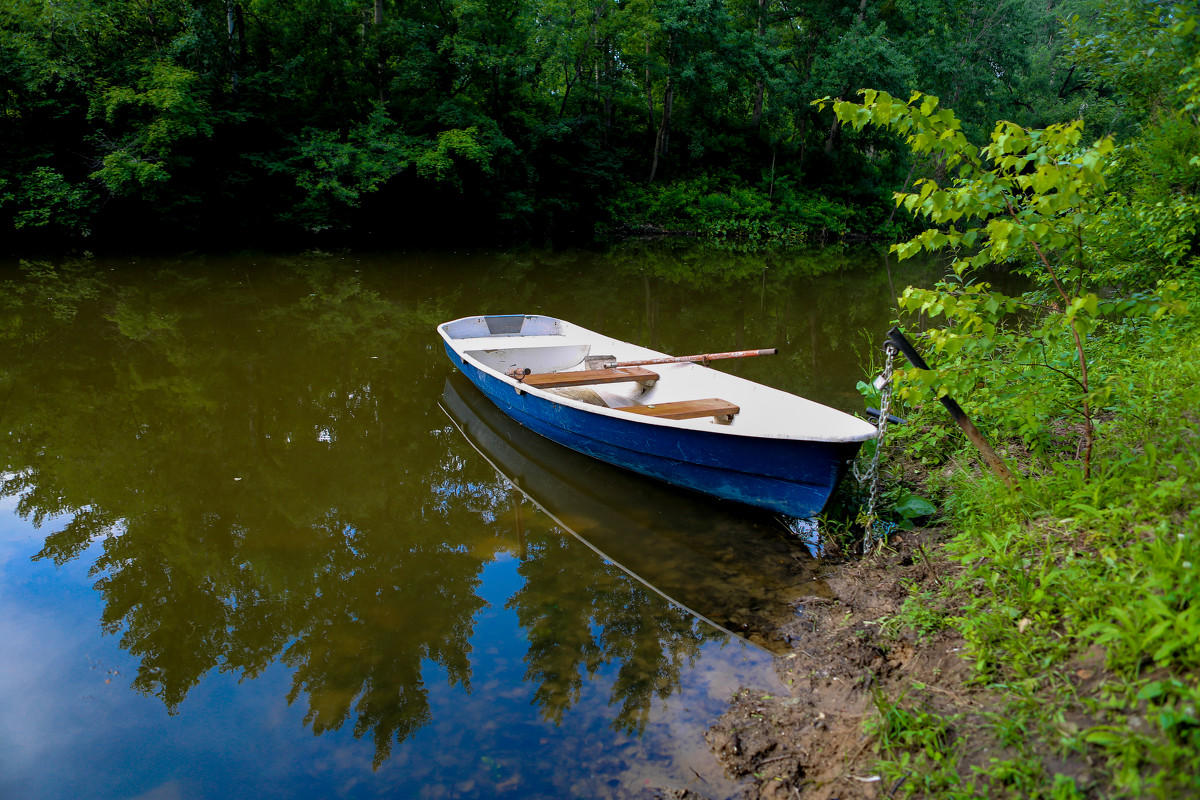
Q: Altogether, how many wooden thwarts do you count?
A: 2